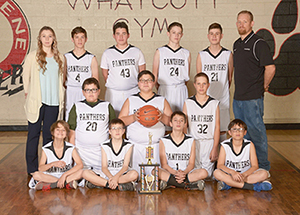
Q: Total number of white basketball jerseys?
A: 11